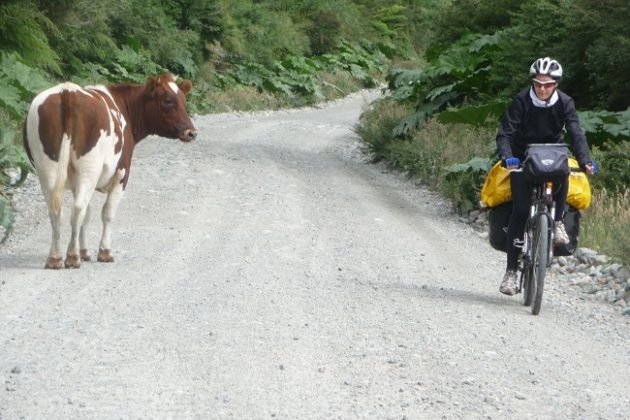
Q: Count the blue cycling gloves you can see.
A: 2